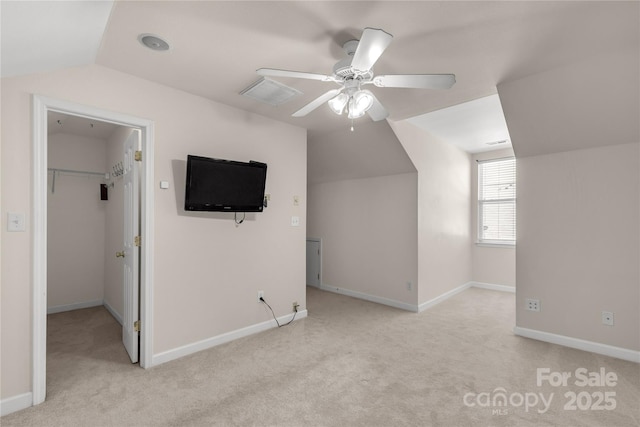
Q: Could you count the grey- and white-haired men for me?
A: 0